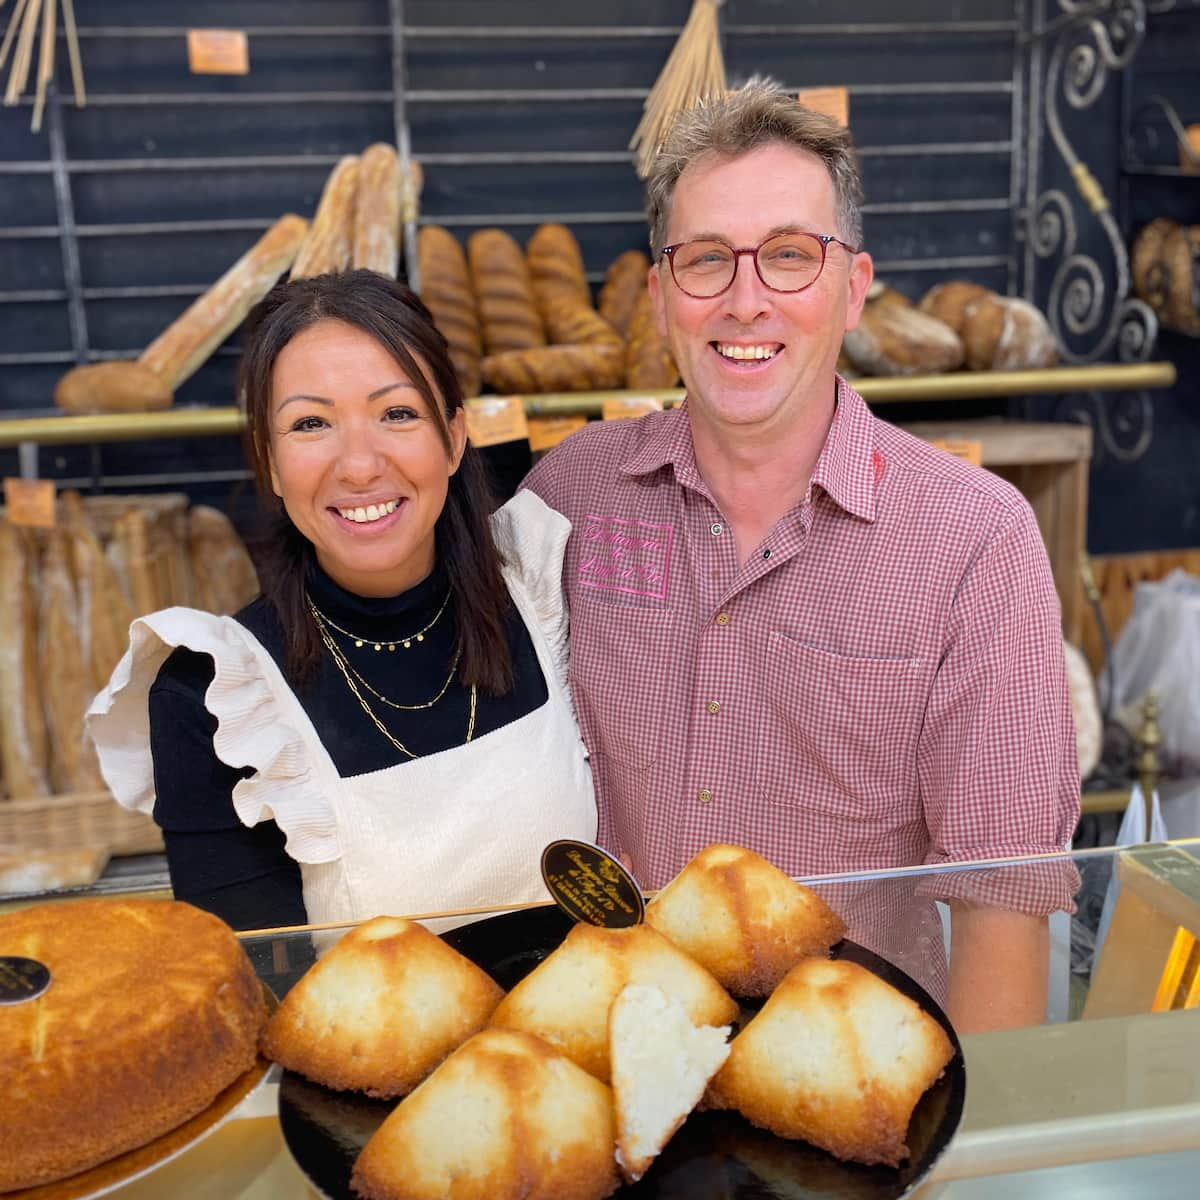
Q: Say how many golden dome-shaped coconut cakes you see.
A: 5